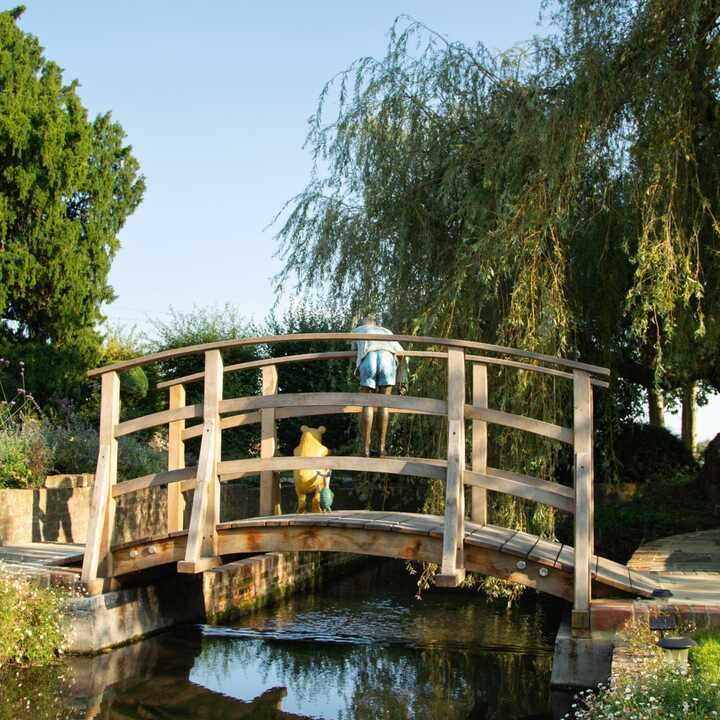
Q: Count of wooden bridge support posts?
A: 7